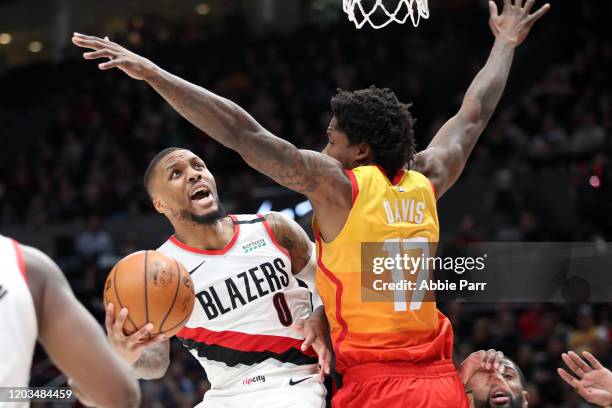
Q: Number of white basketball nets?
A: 1